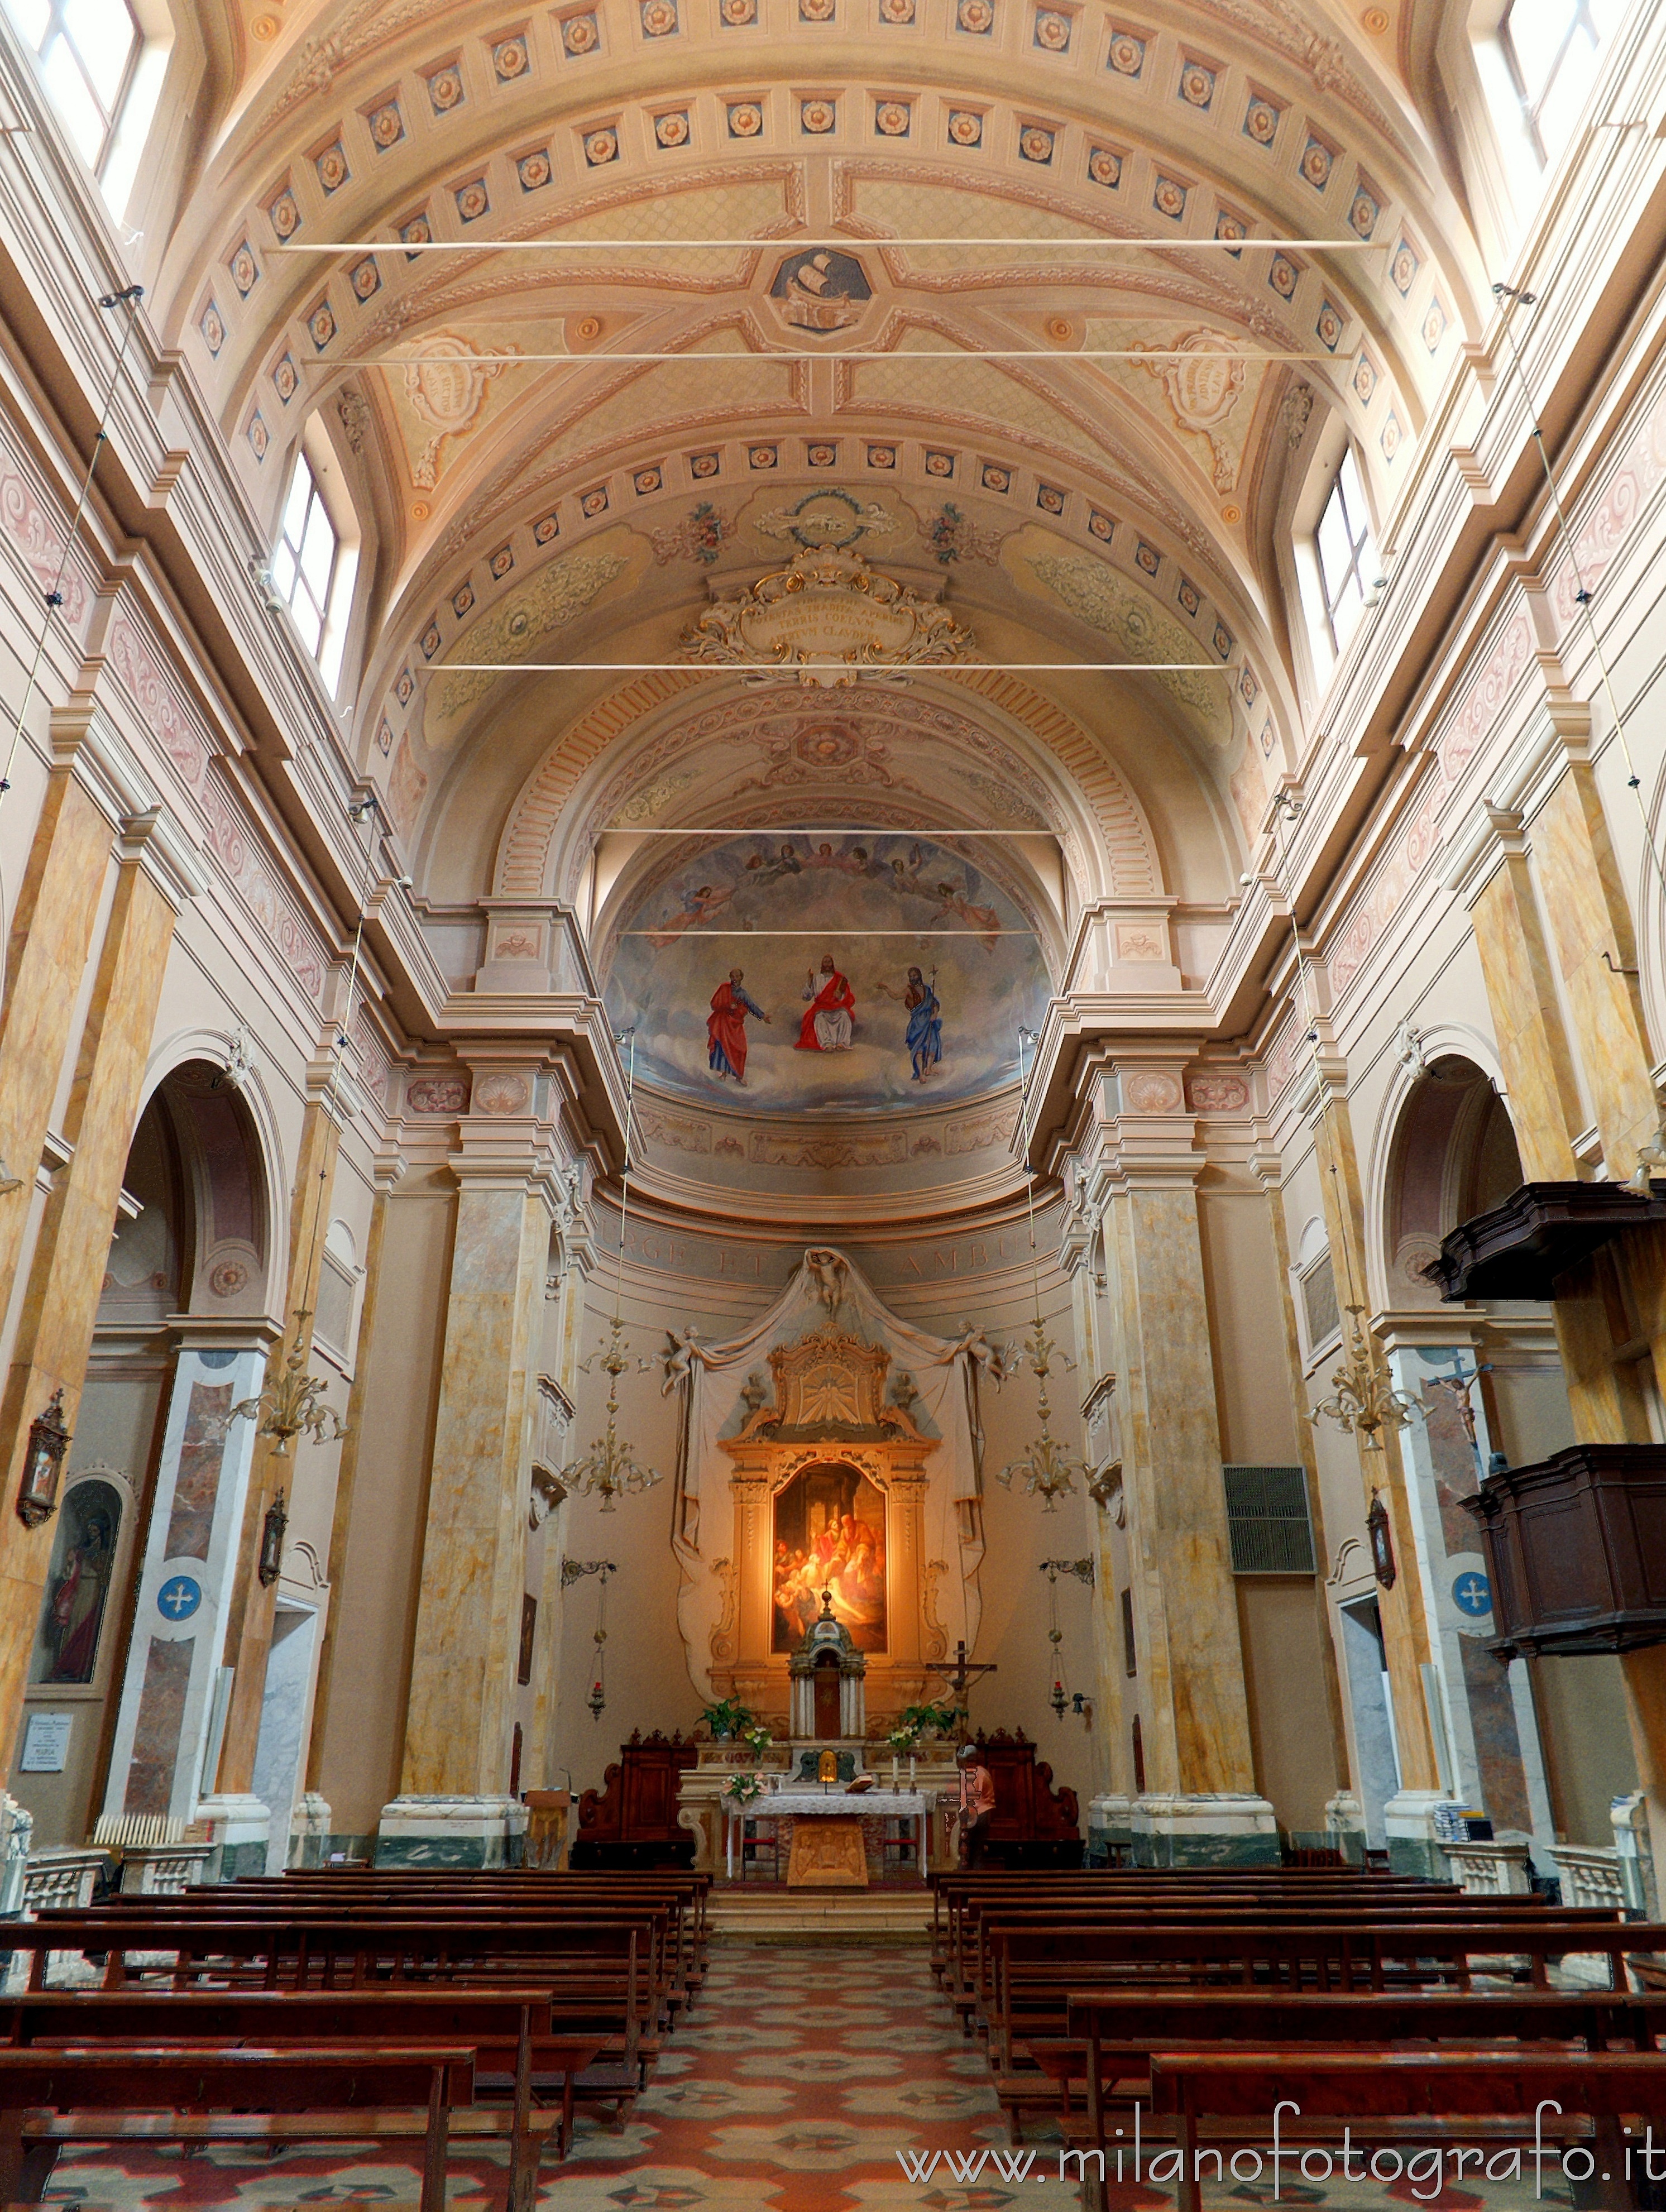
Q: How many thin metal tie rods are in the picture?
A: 5